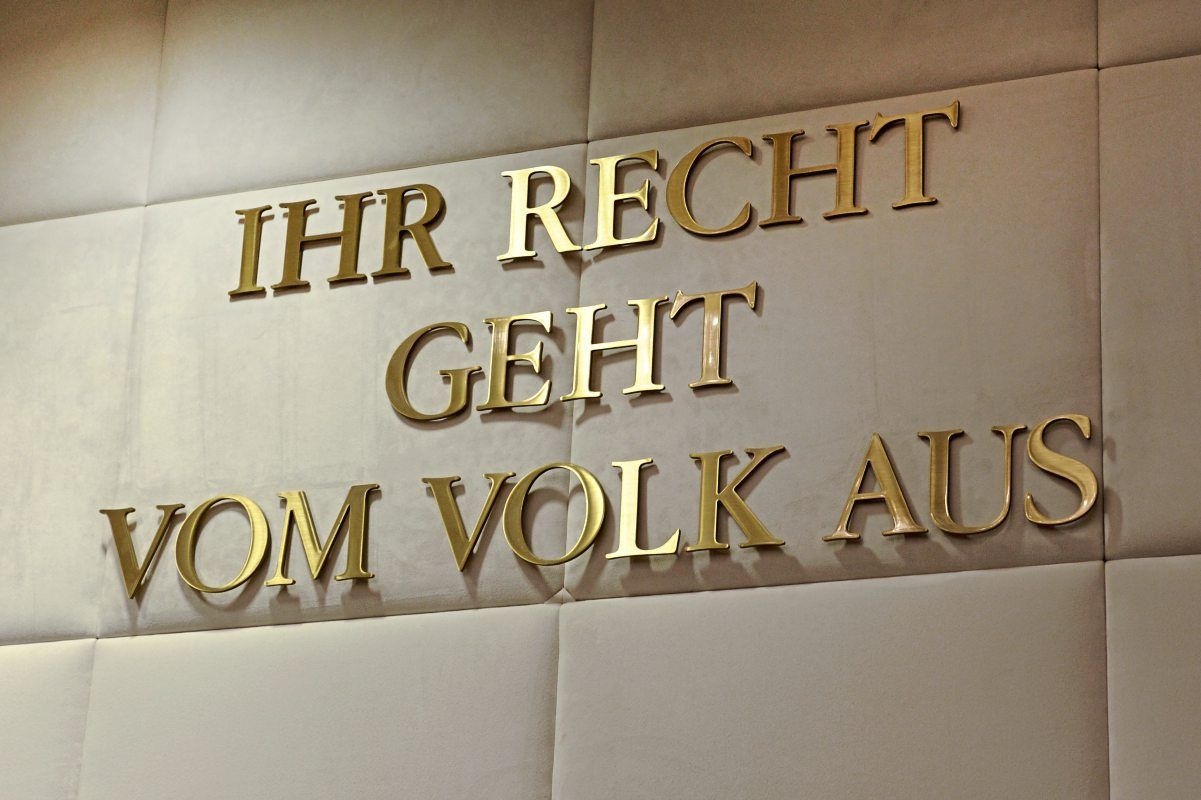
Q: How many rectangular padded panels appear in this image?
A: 12